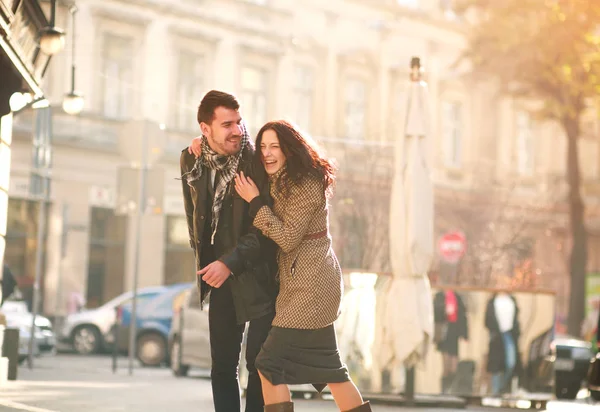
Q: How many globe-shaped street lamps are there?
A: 2